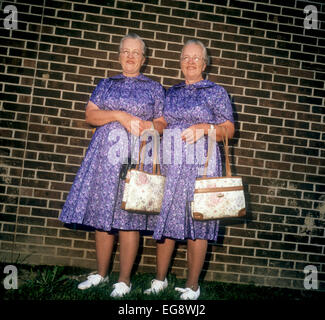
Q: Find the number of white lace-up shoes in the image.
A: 4